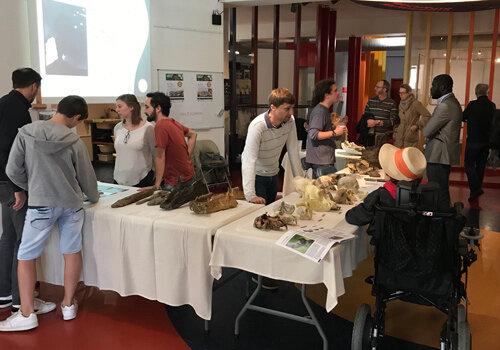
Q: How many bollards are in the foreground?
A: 0